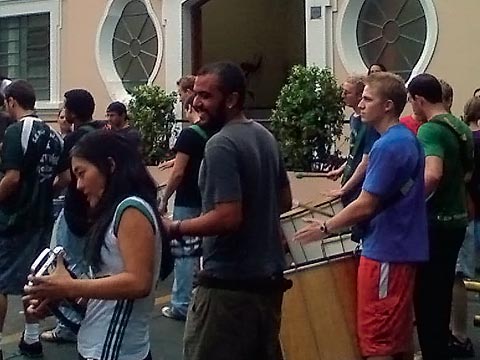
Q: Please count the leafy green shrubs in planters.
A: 2